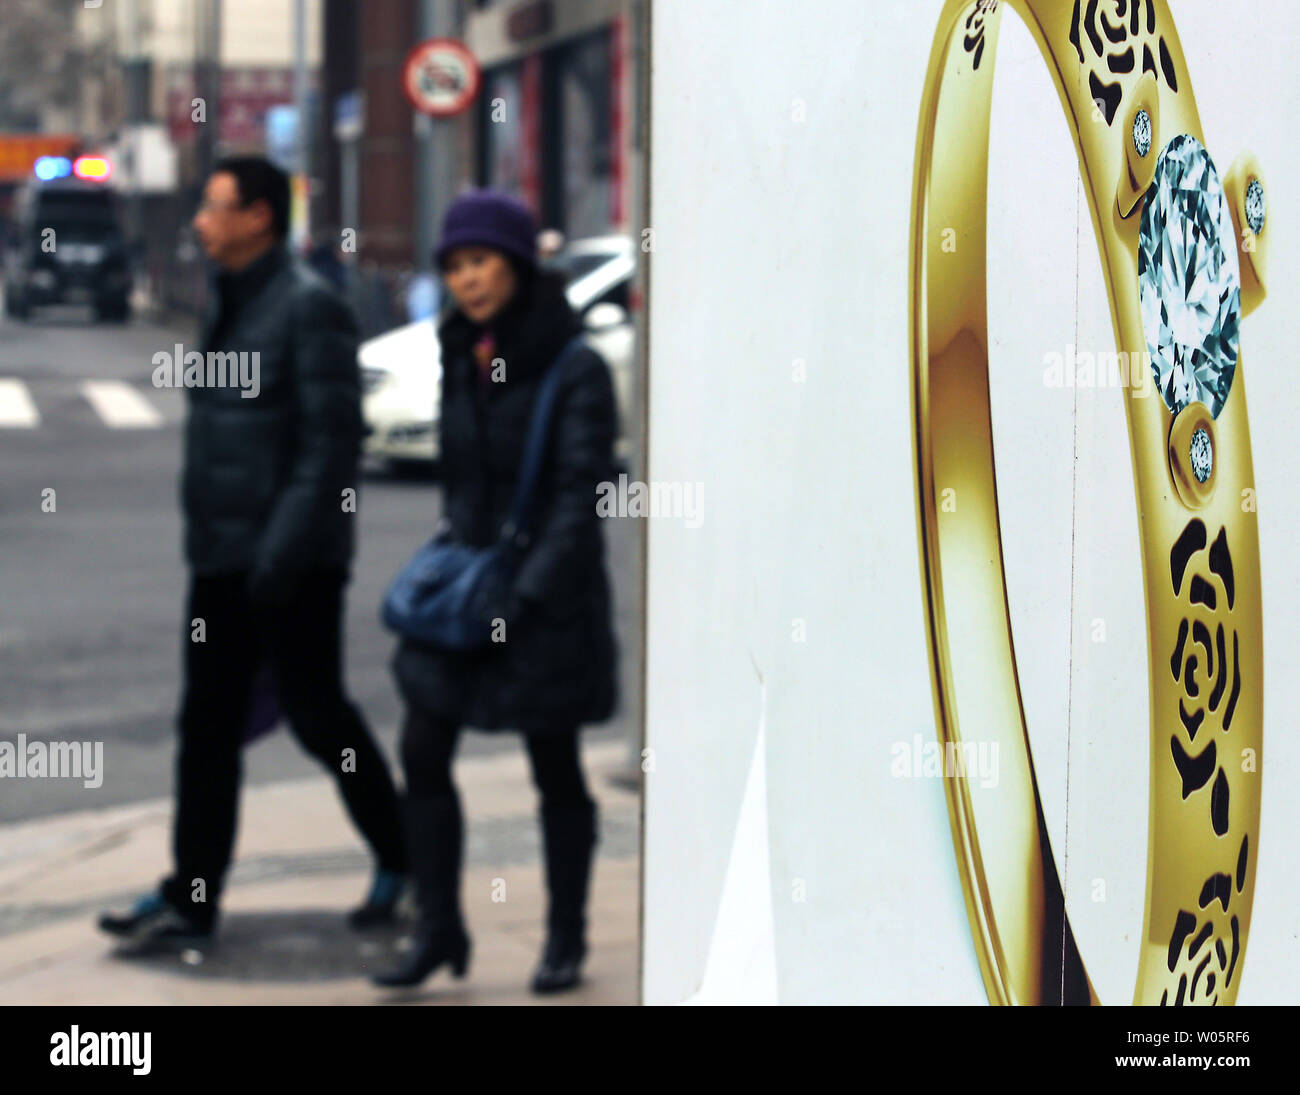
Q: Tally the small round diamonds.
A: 3